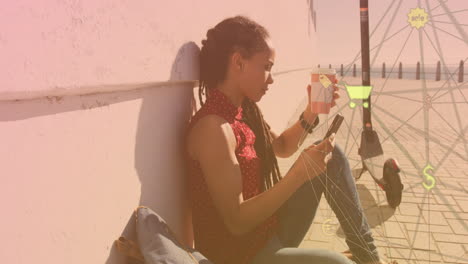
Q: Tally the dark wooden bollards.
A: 9